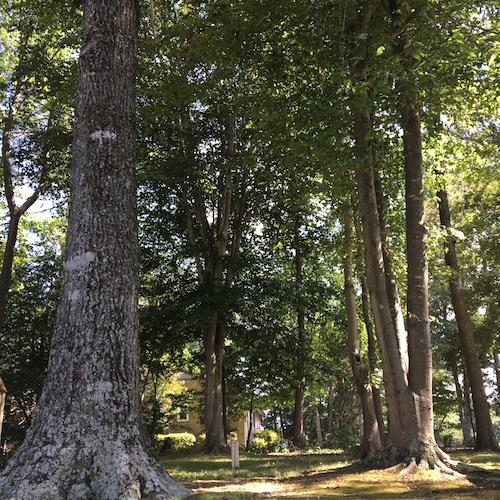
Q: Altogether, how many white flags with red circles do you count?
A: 0